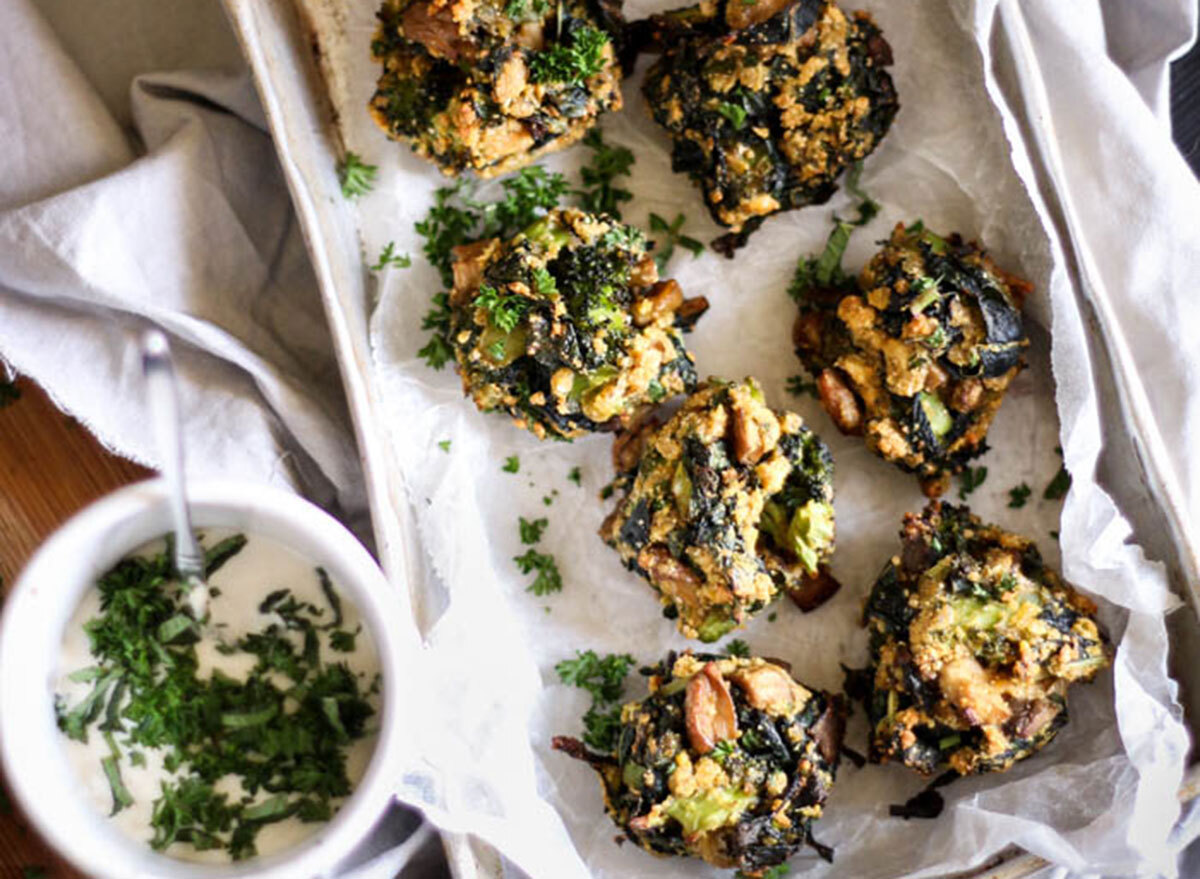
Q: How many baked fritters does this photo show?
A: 7